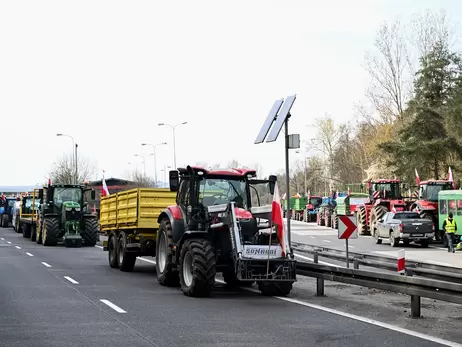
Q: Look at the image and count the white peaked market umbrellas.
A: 0